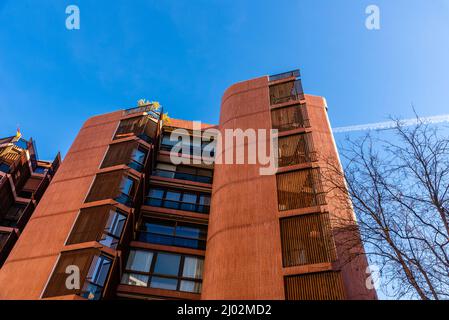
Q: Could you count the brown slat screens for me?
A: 11